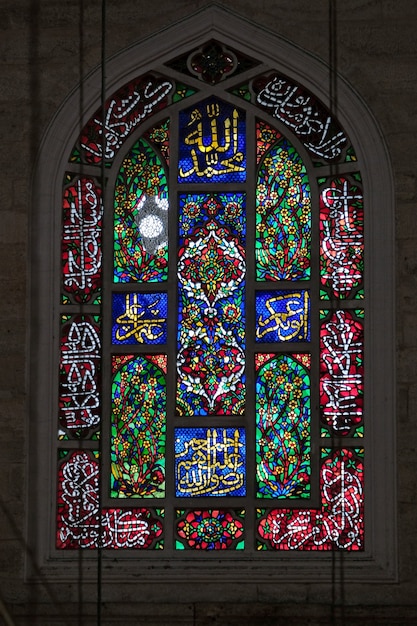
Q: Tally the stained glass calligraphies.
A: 12